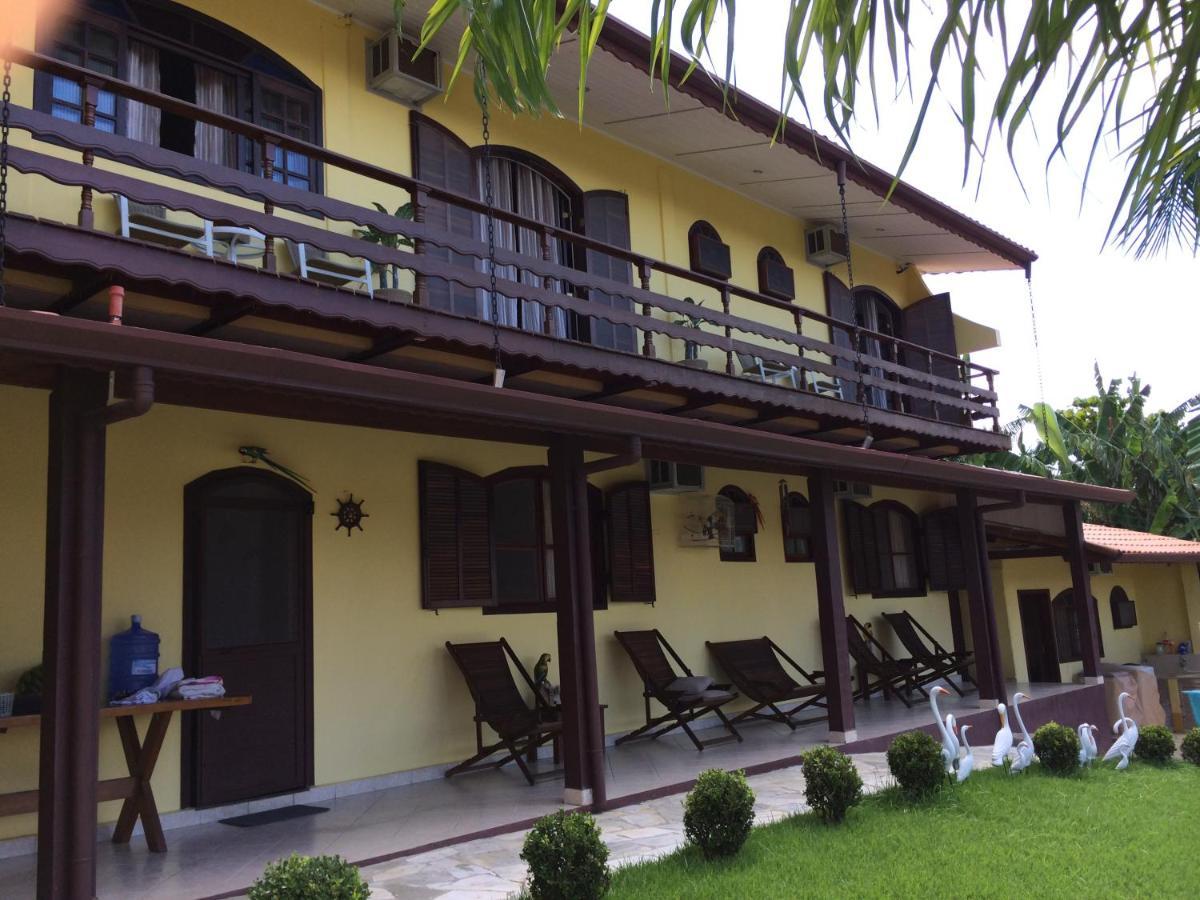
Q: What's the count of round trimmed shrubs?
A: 8